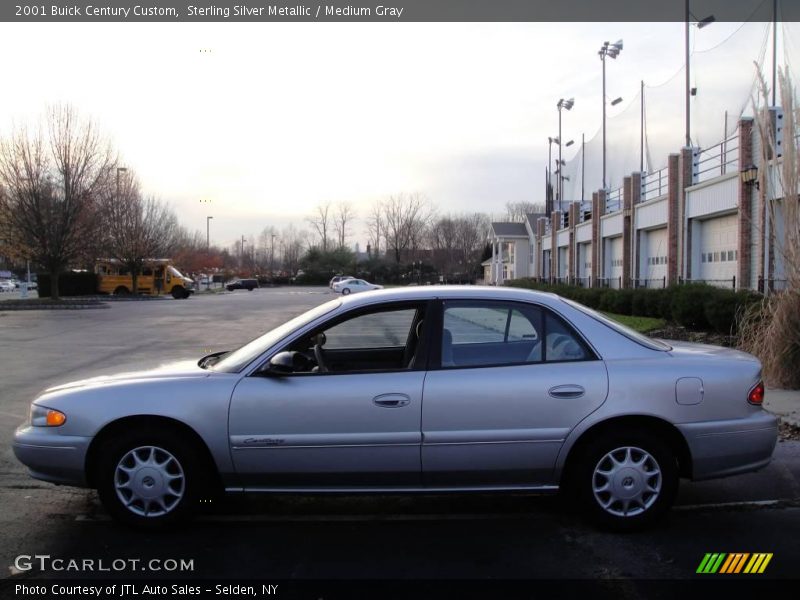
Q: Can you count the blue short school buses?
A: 0